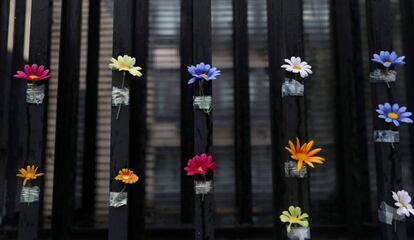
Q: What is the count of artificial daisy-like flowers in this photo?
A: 12